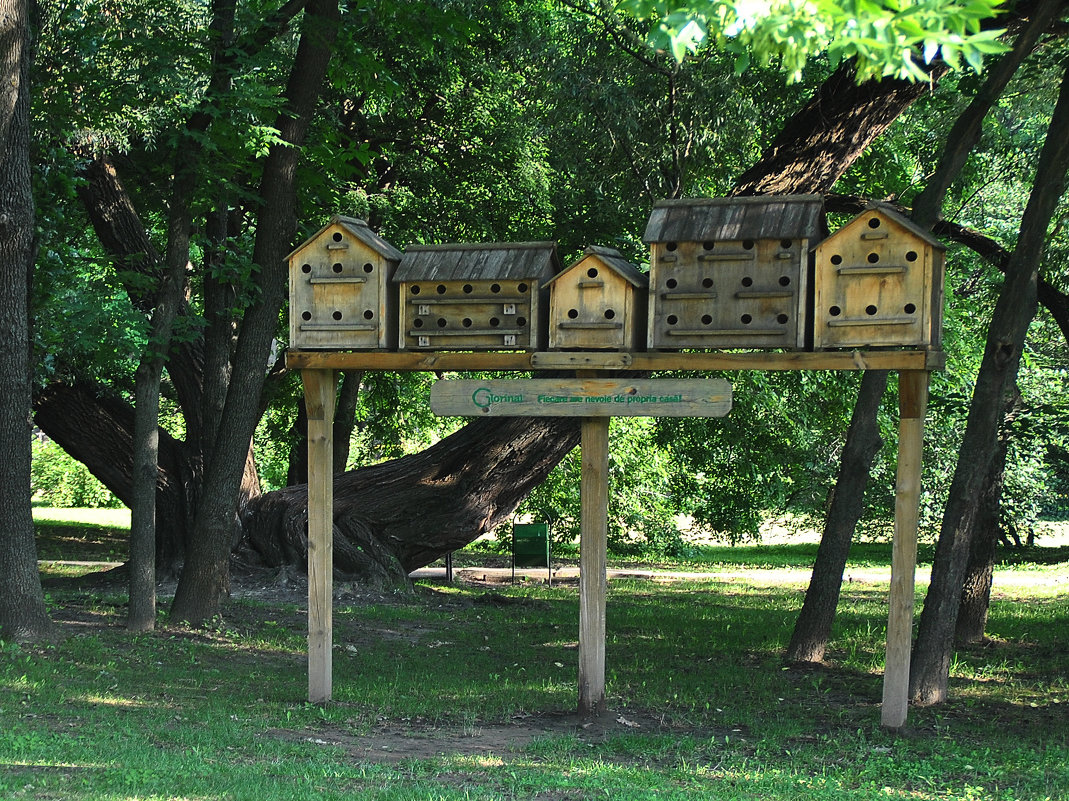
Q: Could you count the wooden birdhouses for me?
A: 5